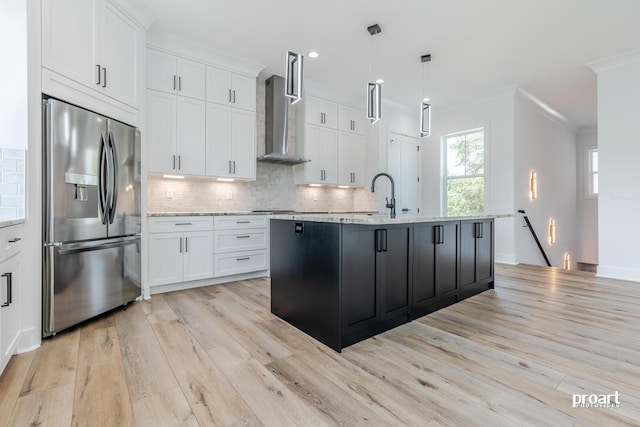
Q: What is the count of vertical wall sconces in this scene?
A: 3